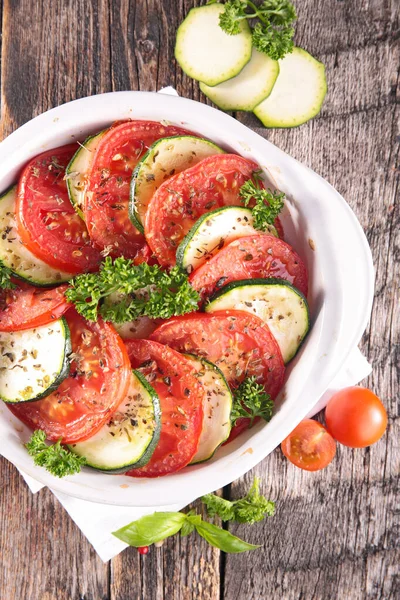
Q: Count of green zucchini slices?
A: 11